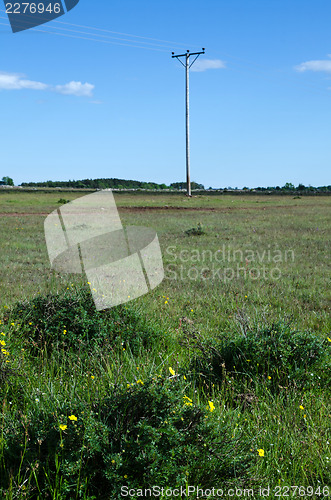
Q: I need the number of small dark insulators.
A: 3